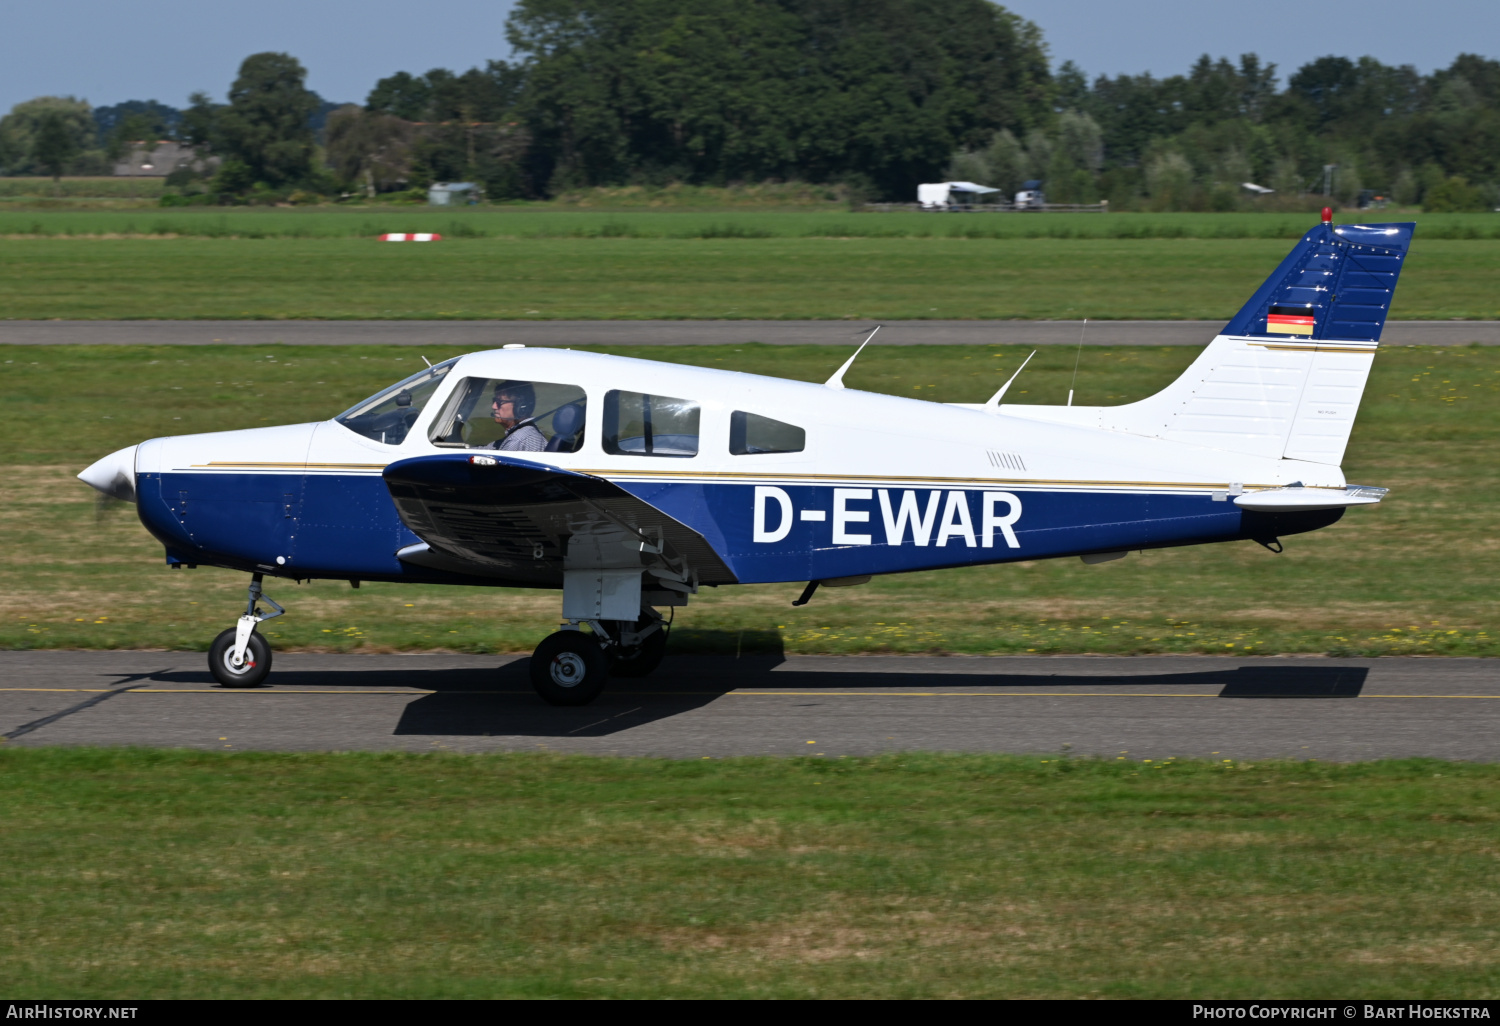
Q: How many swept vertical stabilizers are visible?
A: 1